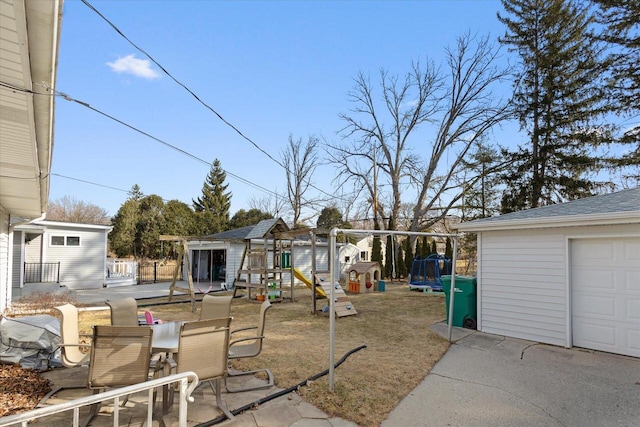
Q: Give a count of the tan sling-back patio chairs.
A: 6